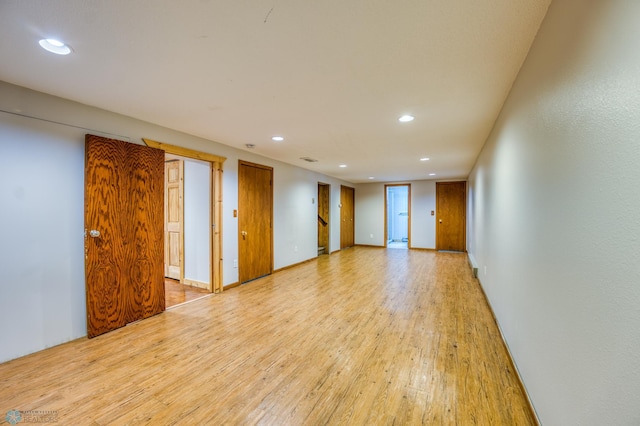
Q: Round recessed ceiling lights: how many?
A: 7